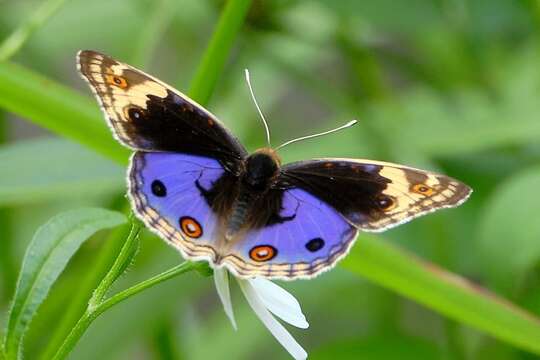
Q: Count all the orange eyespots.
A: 4